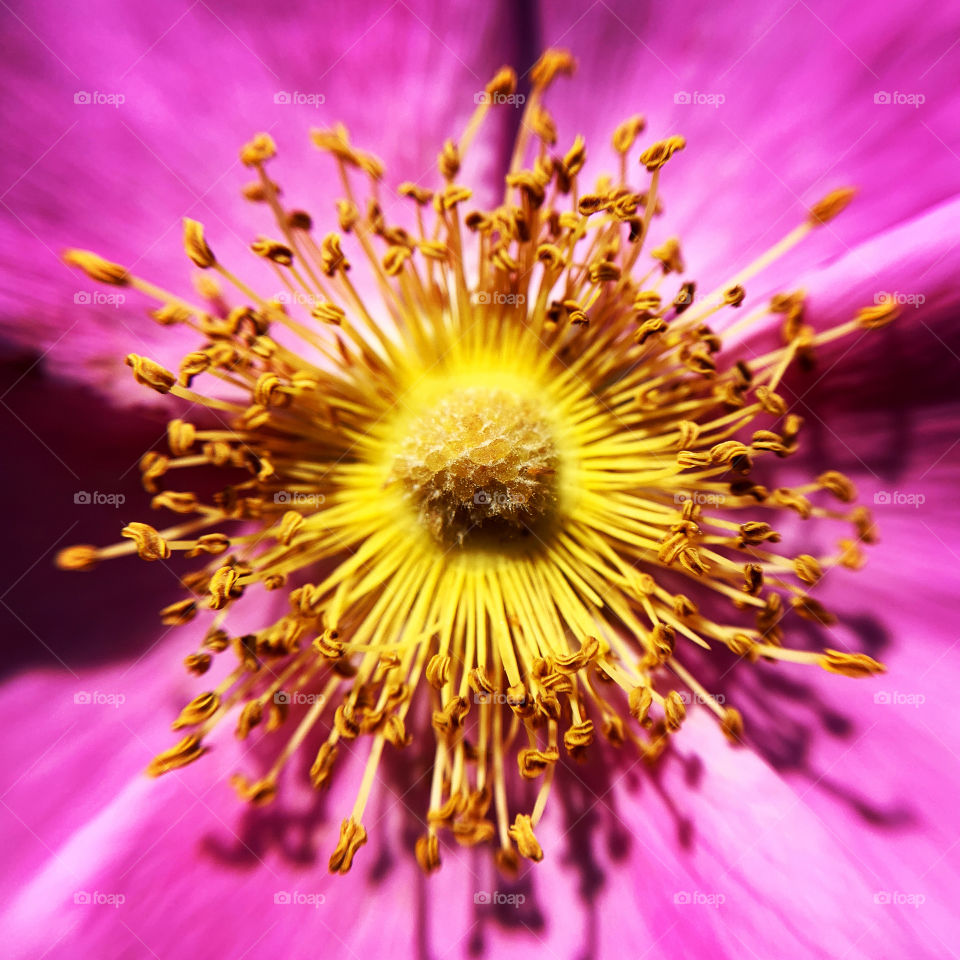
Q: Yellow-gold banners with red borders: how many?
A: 0